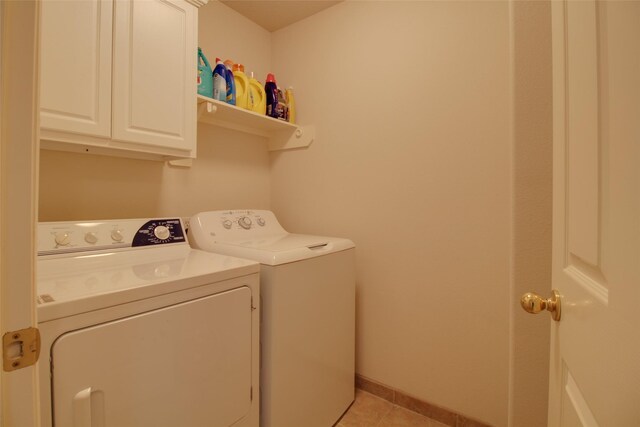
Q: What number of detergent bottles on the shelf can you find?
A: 8